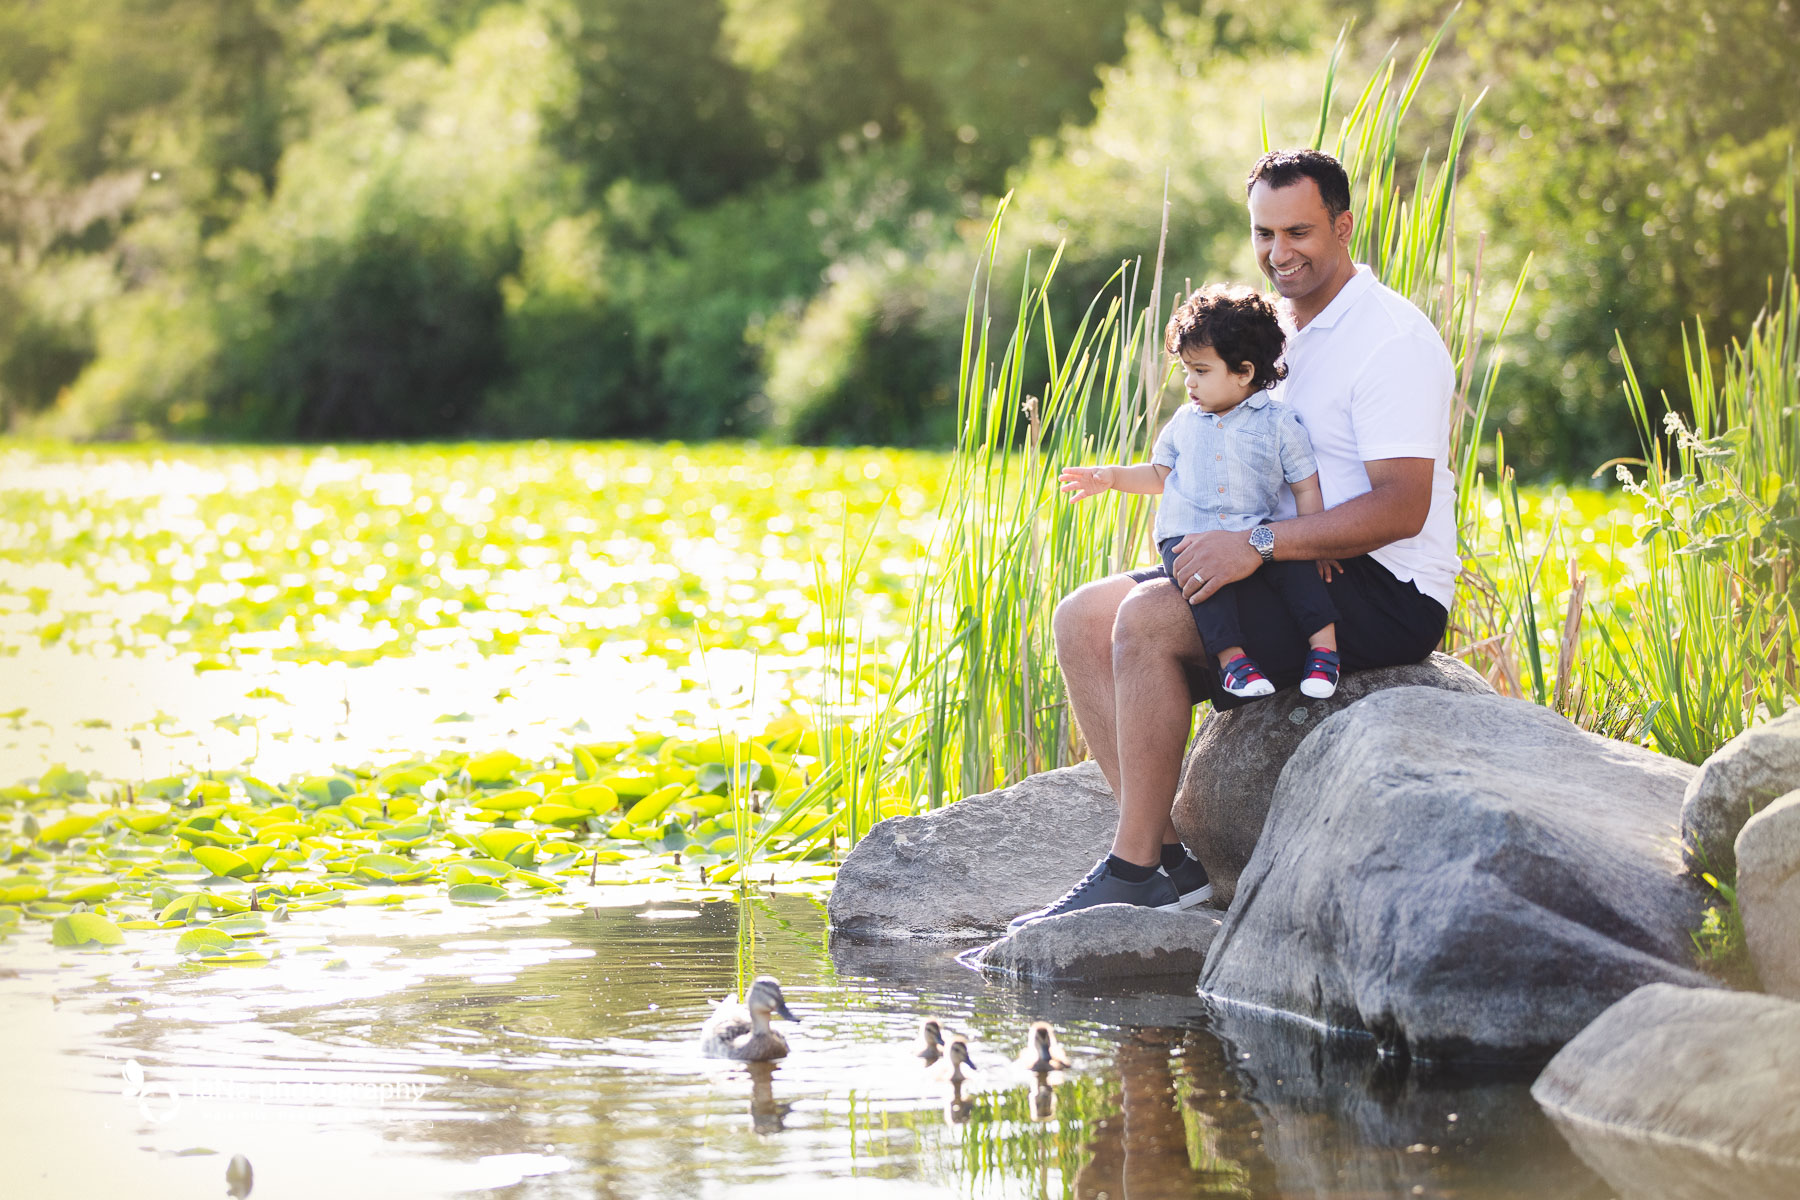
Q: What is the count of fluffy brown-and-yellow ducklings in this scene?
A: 3